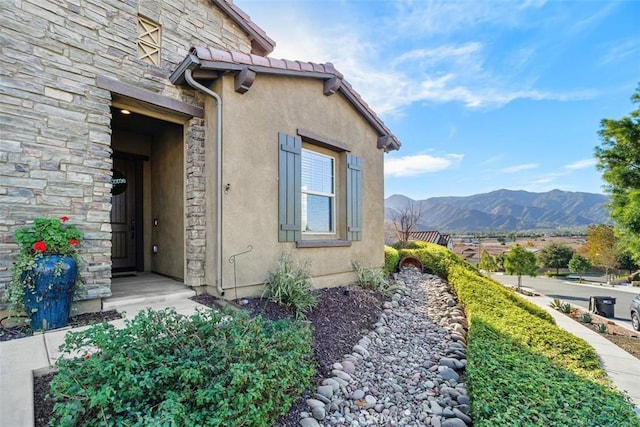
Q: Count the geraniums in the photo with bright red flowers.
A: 3